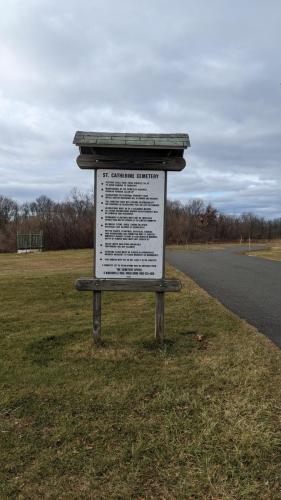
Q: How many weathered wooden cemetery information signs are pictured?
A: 1